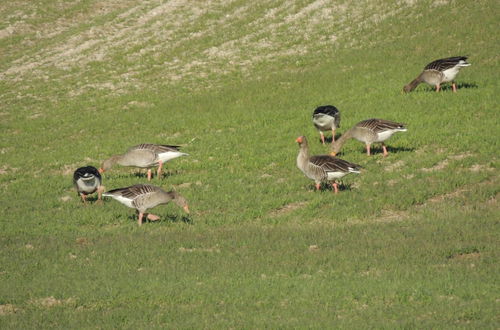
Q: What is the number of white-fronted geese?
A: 0